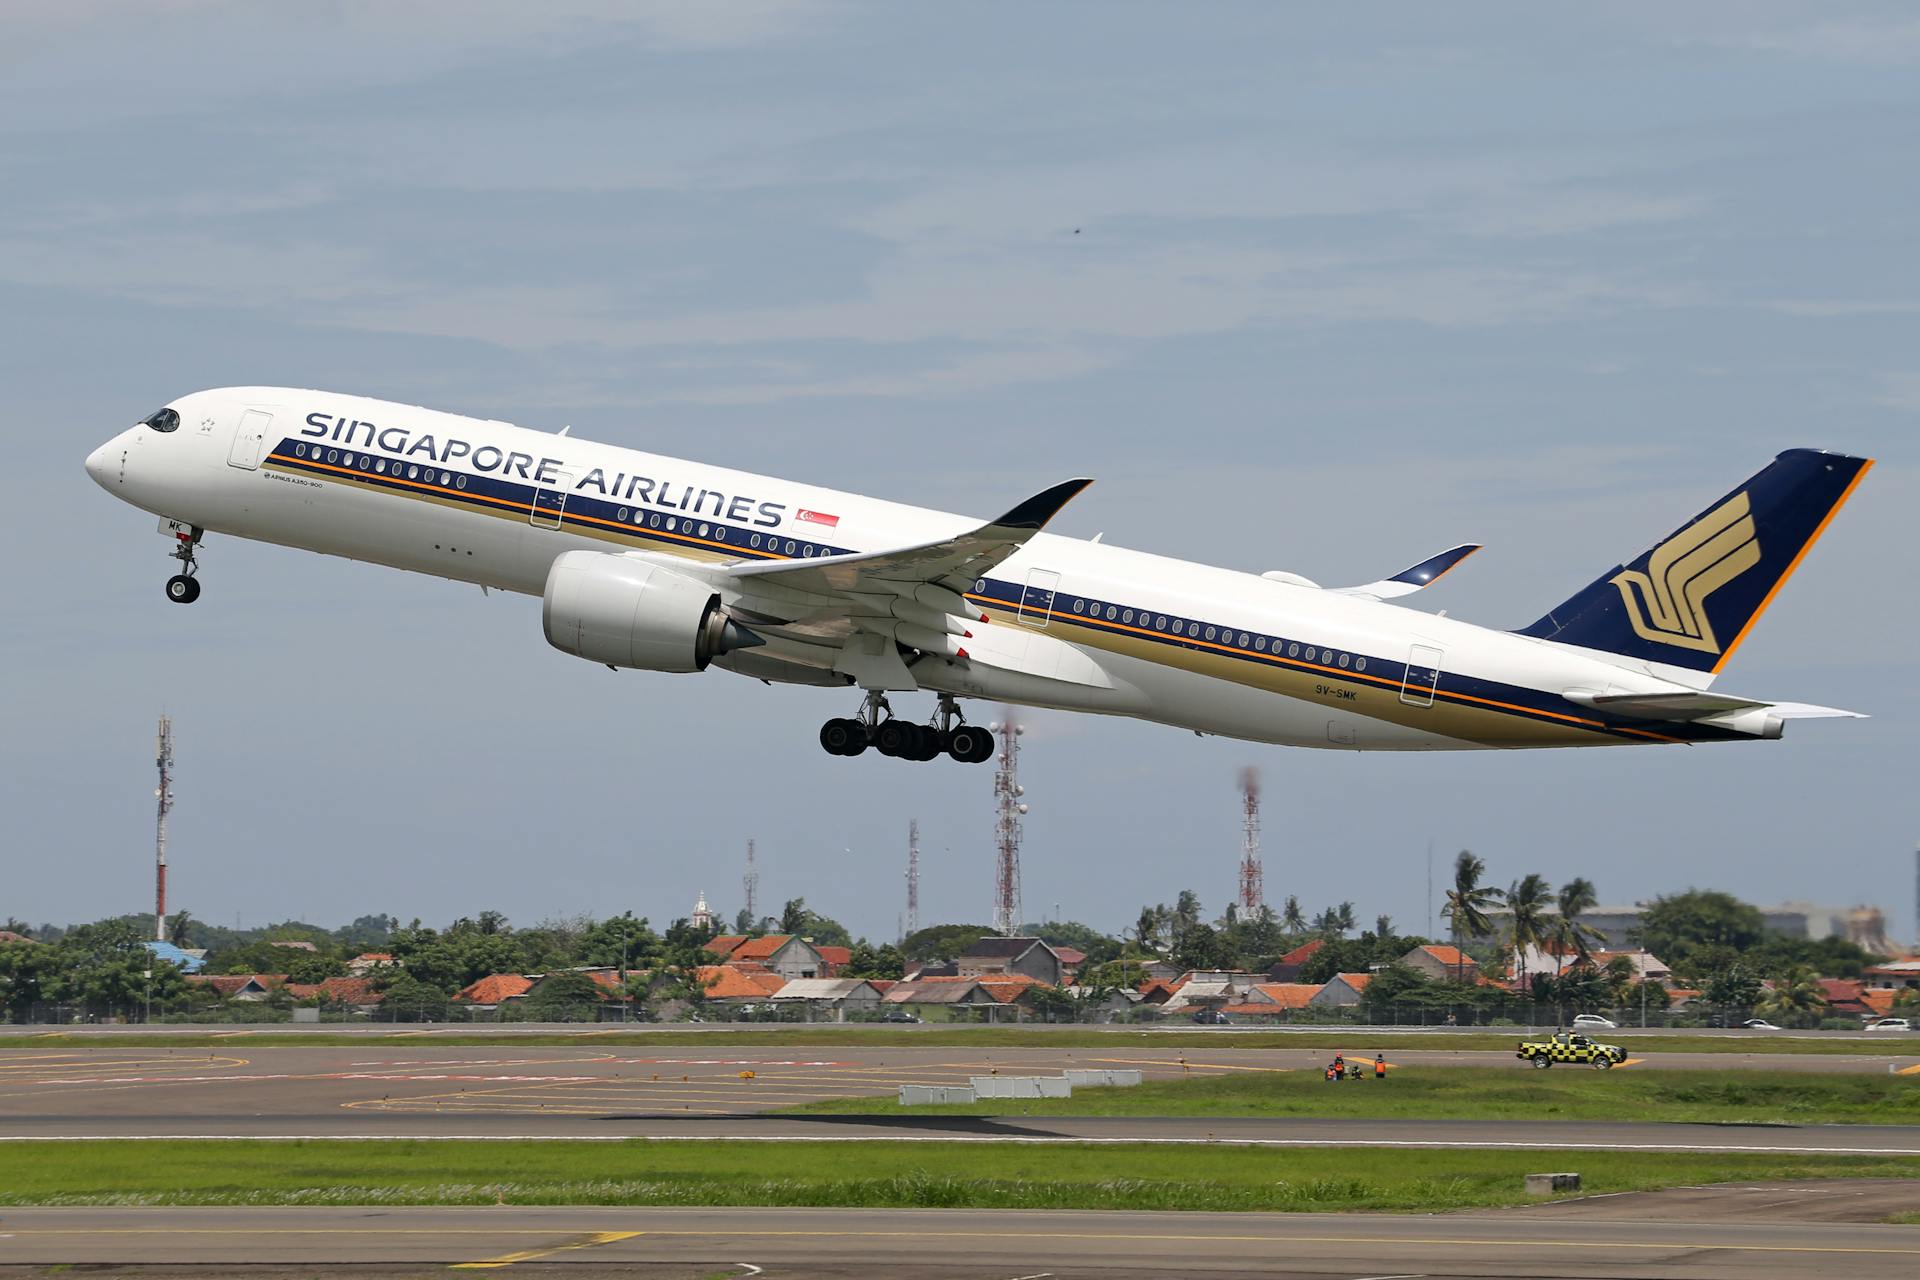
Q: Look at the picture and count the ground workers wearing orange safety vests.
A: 3